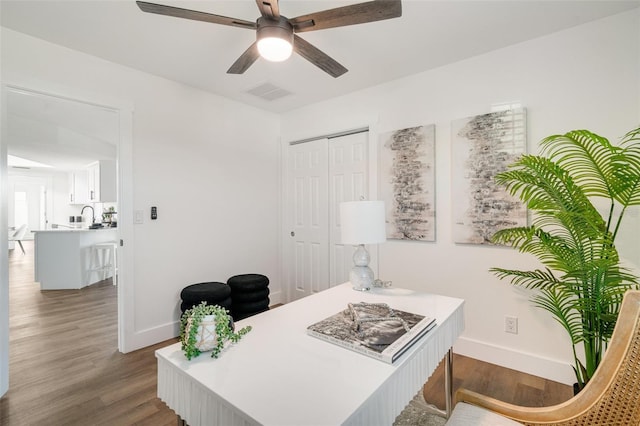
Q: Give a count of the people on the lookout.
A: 0